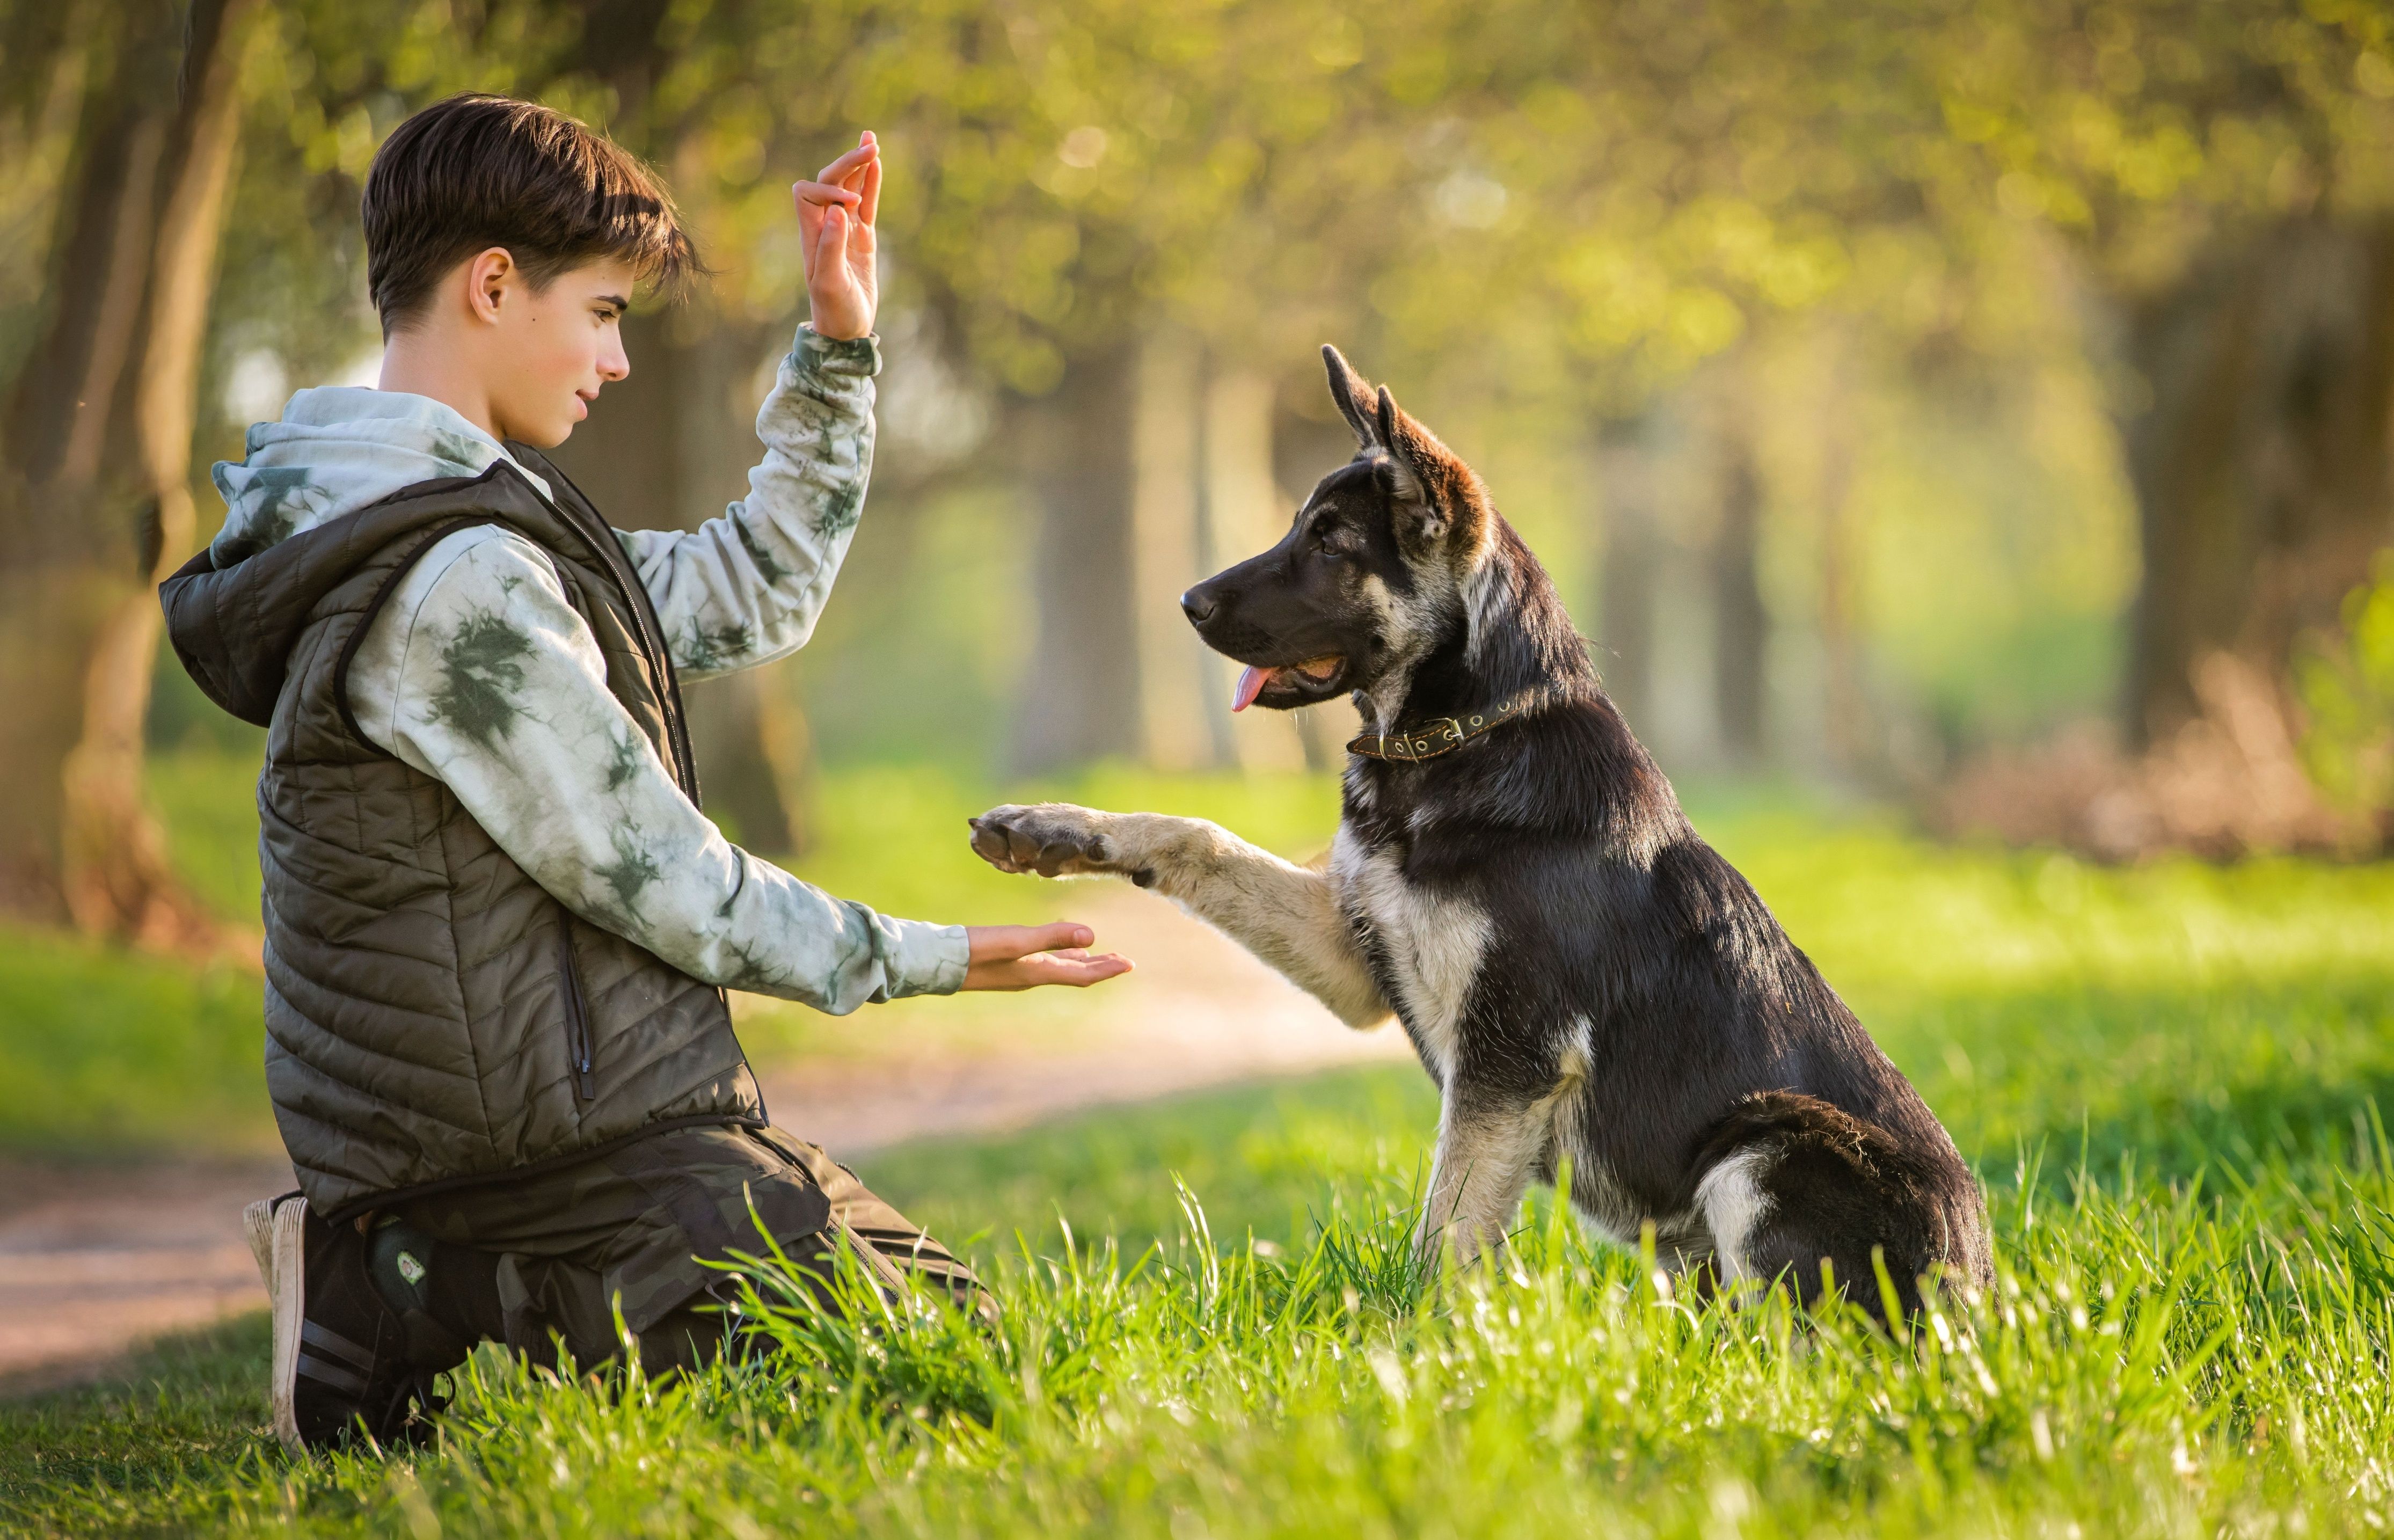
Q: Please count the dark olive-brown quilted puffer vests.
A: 1